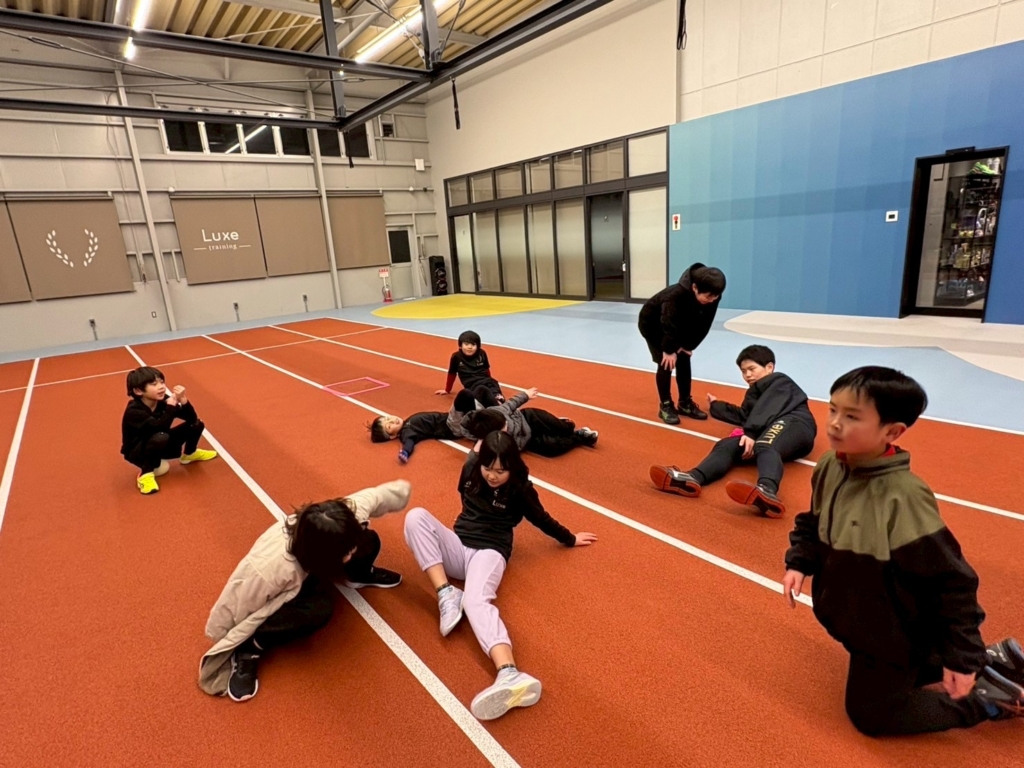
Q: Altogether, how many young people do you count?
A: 9